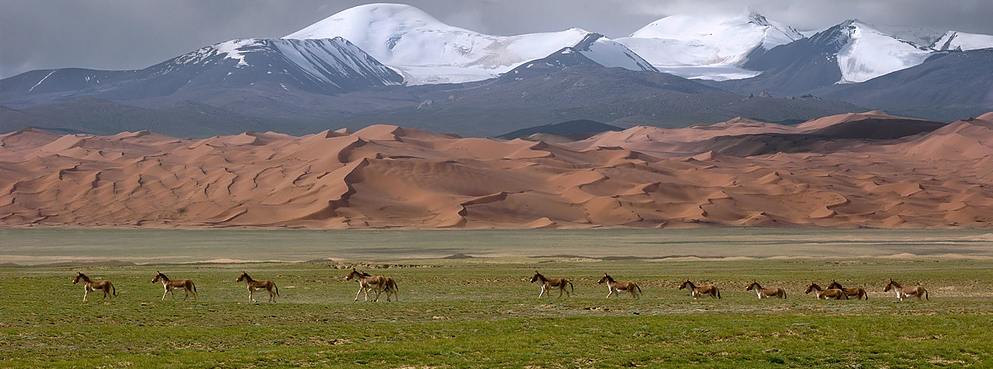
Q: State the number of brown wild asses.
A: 12